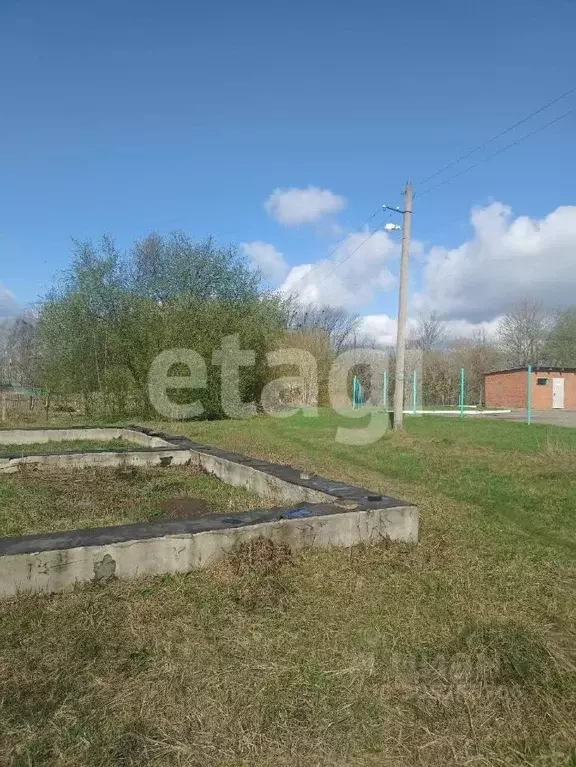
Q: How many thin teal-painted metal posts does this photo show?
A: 5